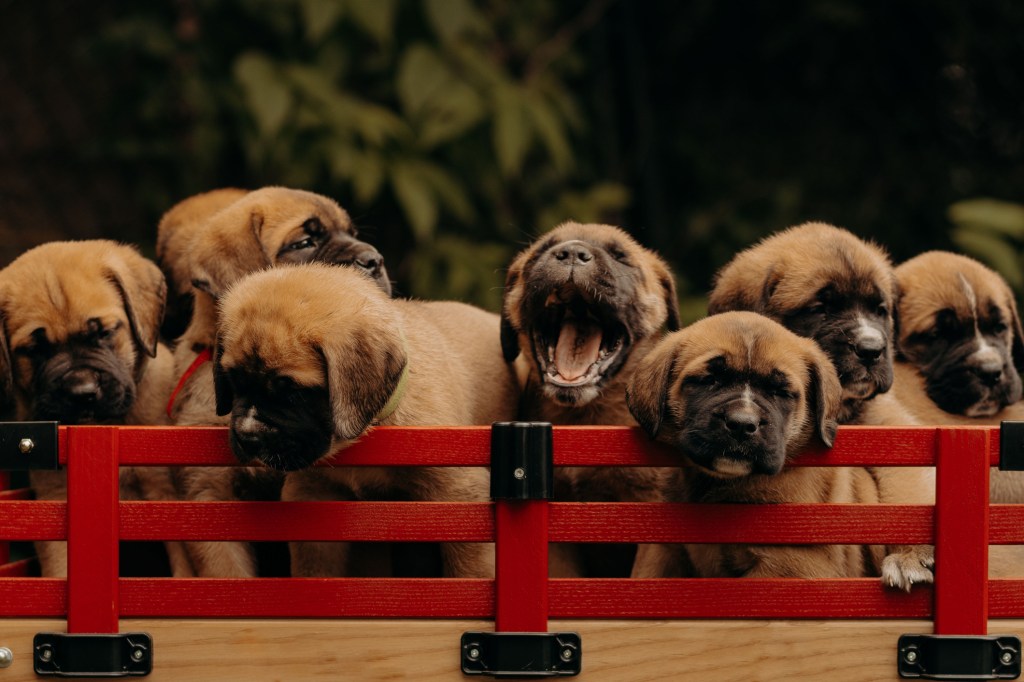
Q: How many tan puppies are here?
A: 8